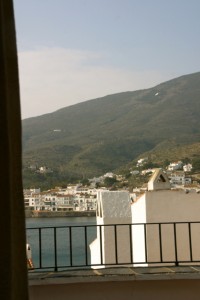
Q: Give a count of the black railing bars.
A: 11